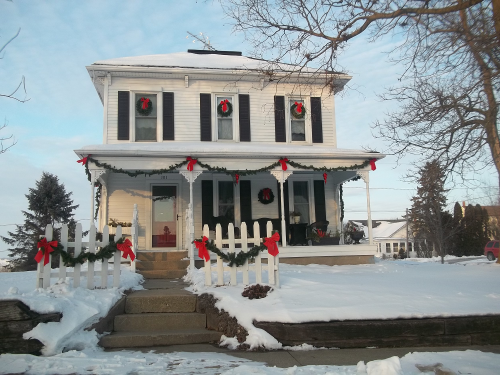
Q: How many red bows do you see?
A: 12